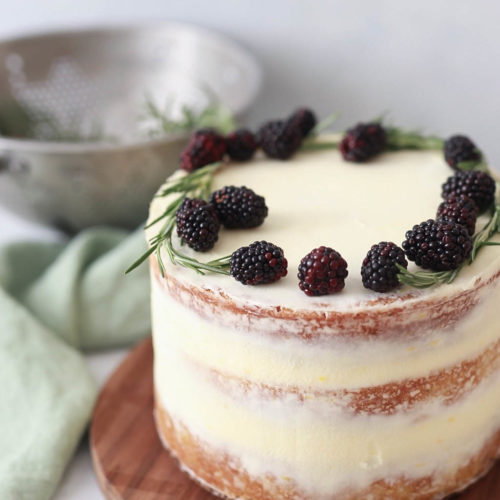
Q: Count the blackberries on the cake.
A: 14